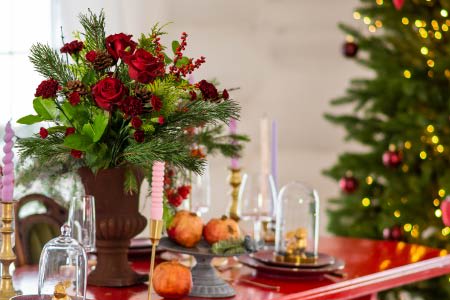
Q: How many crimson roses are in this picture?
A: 3